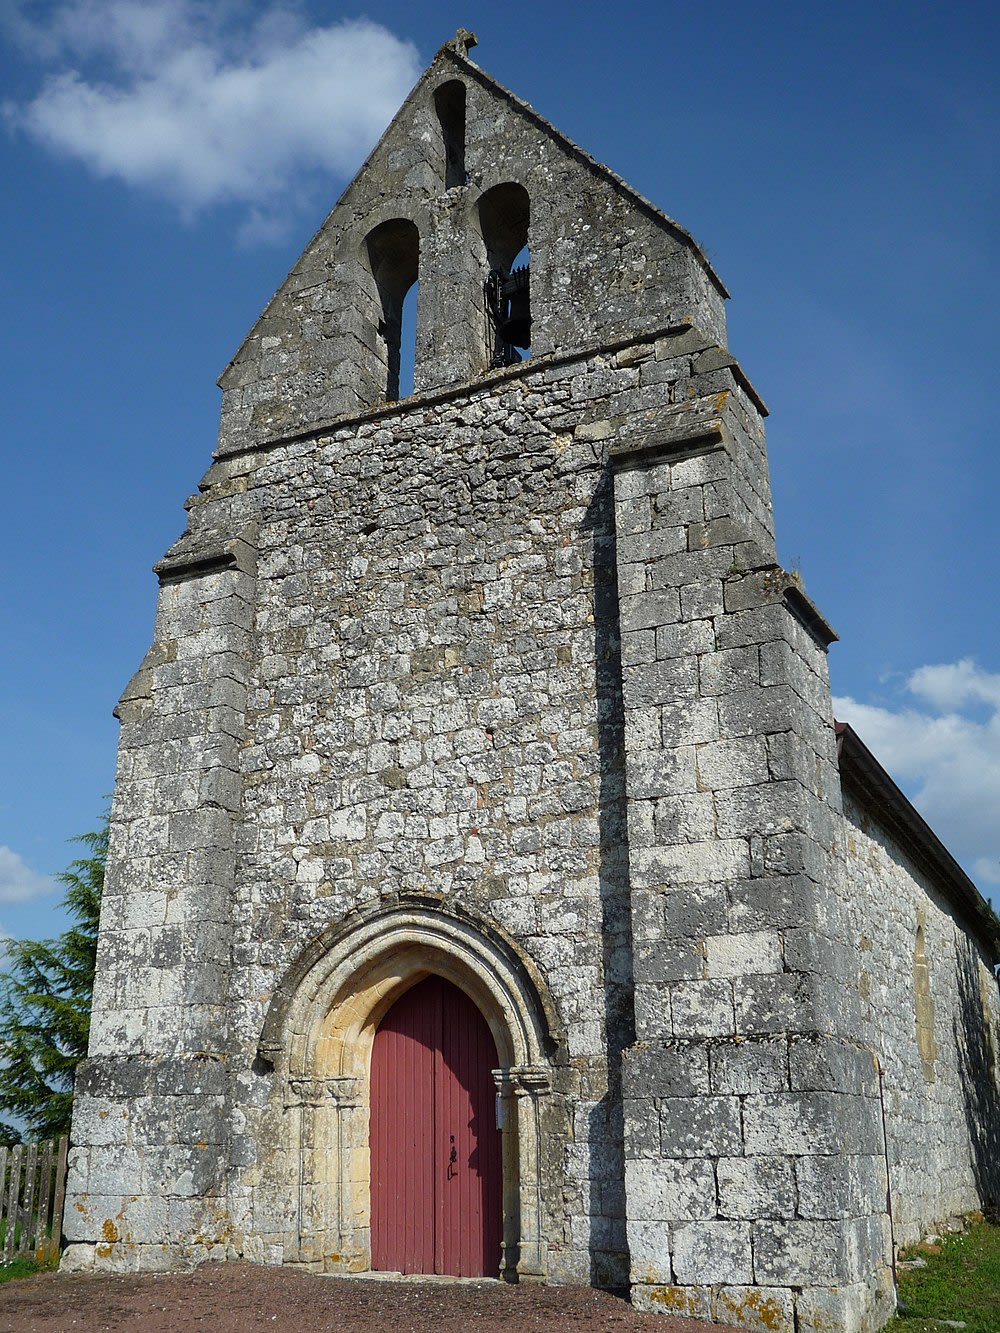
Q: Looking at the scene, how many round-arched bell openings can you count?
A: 3